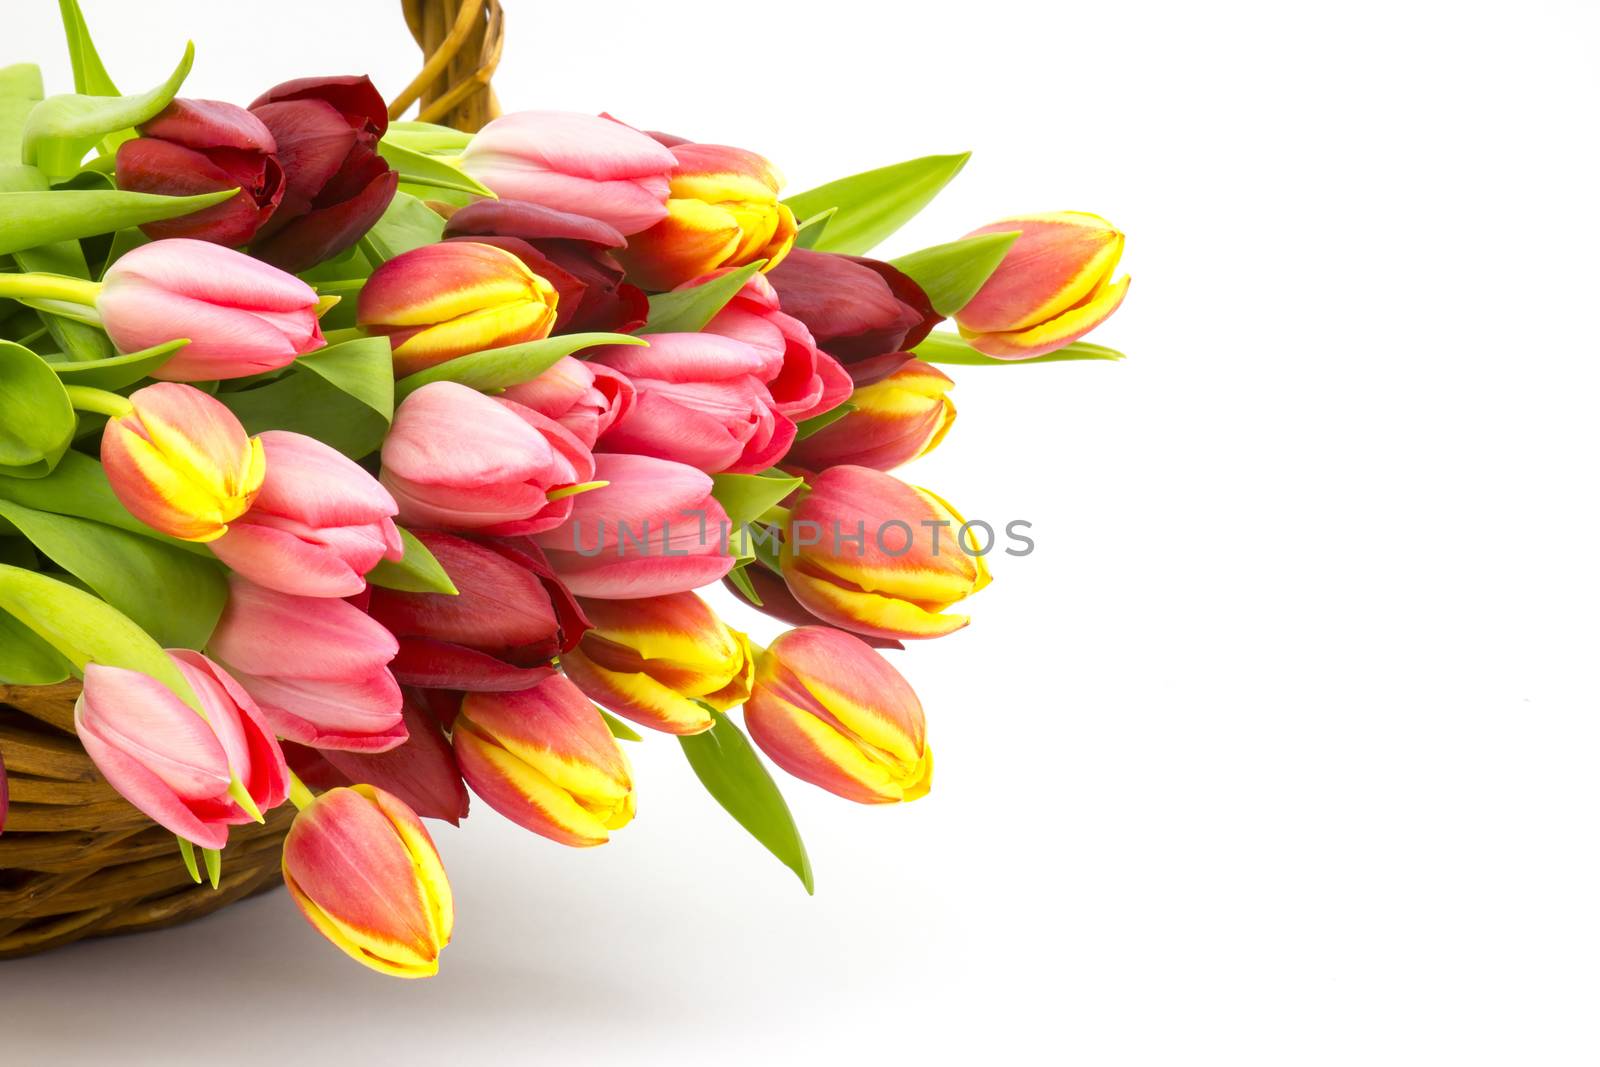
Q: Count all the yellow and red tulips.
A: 10